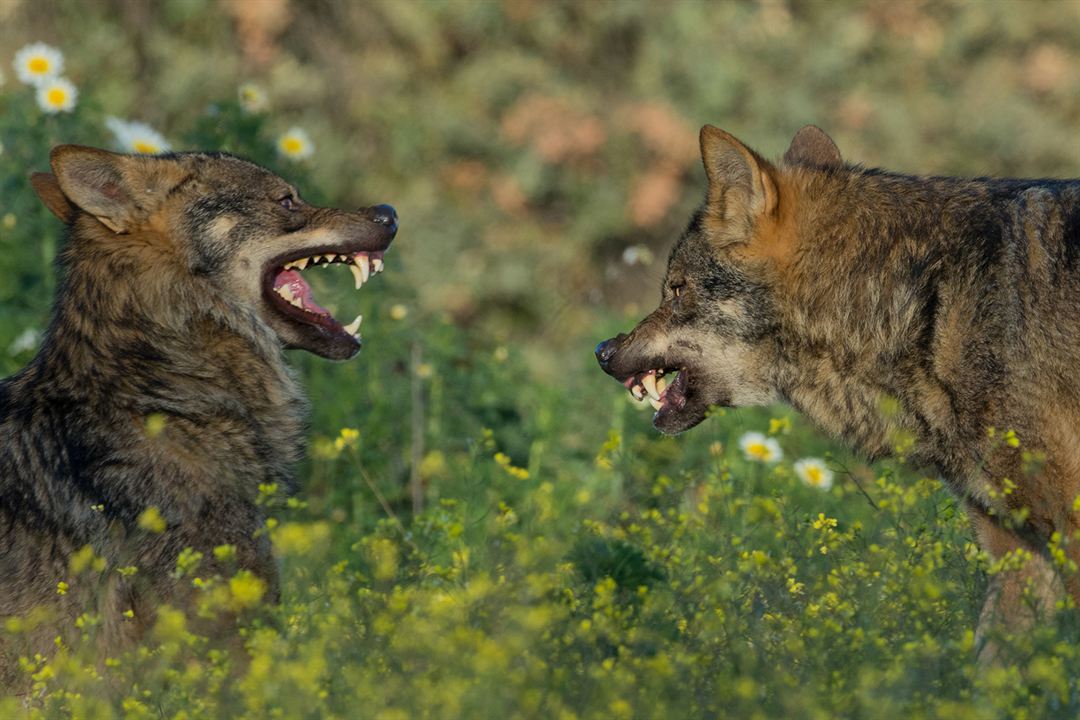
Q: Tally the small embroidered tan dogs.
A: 0